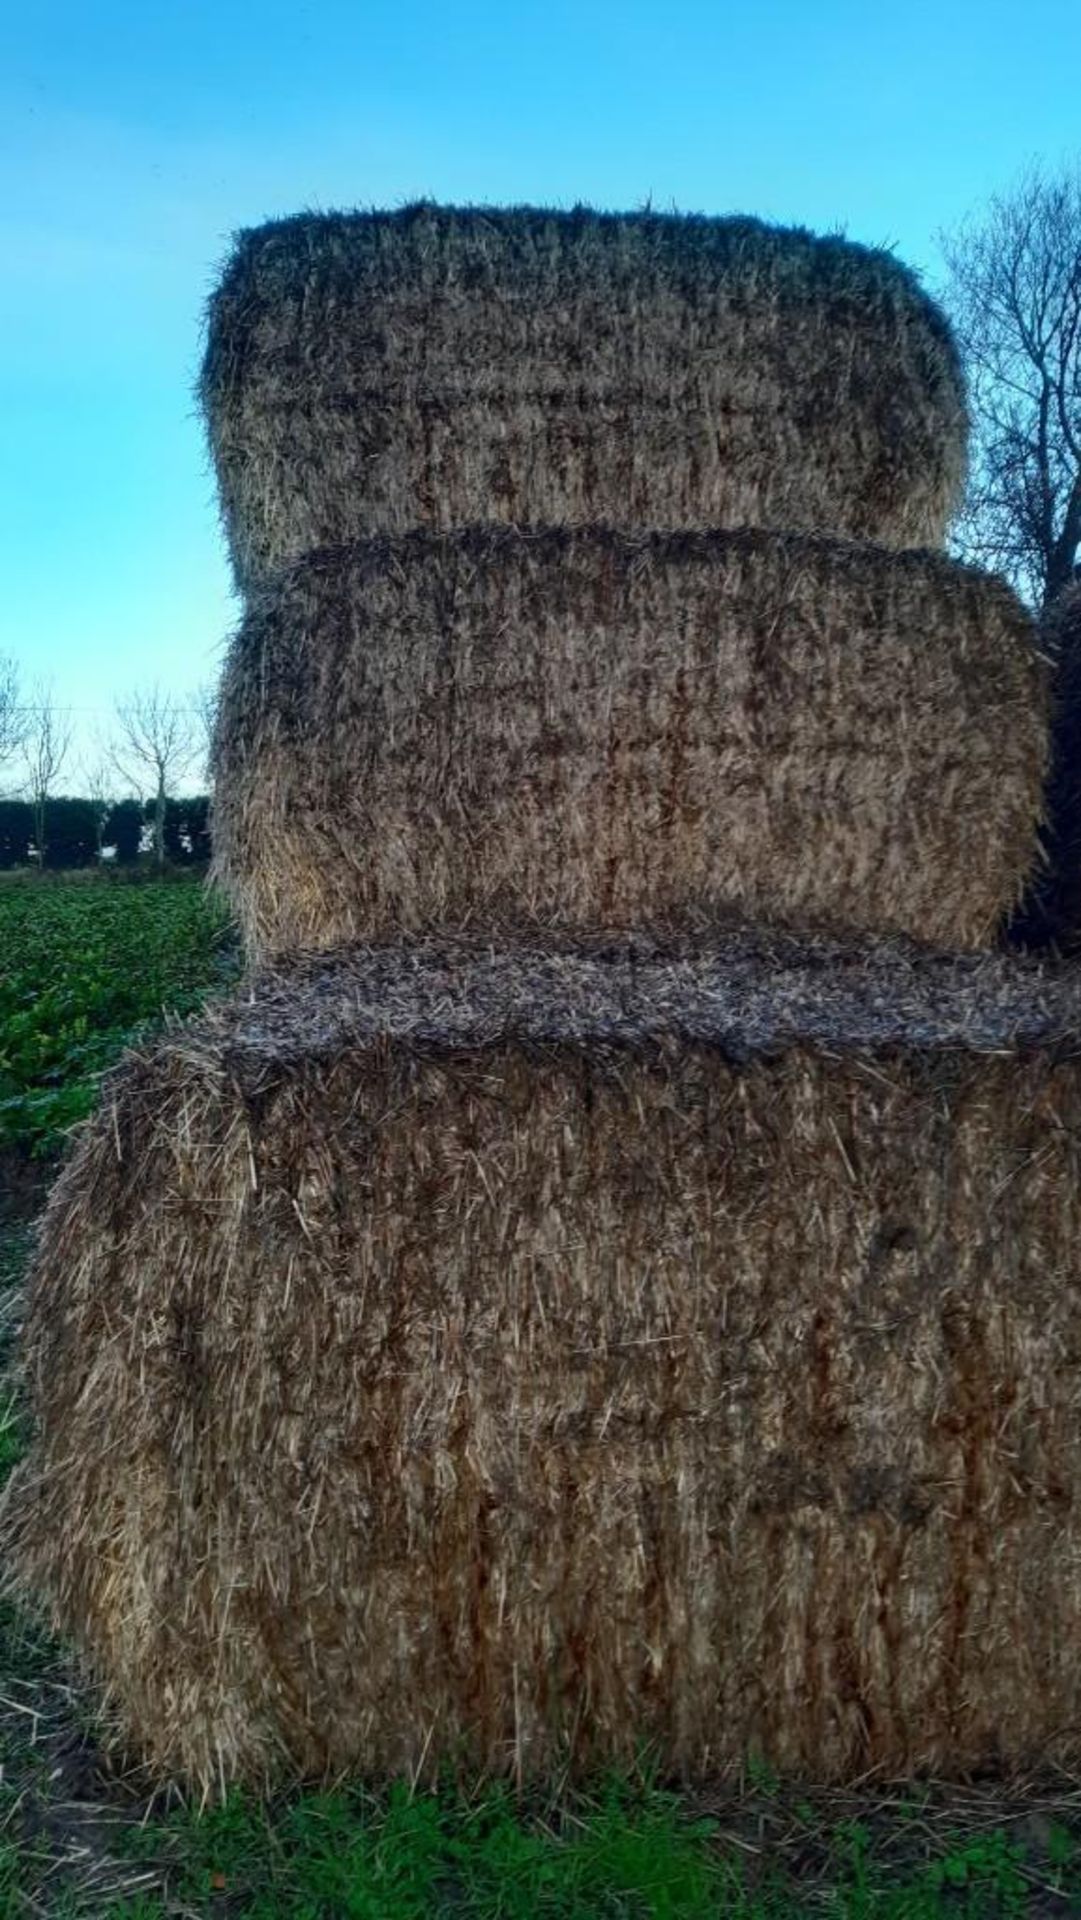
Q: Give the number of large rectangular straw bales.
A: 3